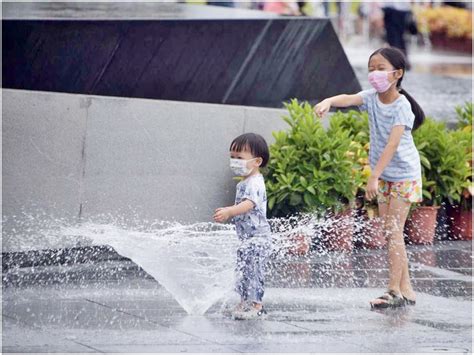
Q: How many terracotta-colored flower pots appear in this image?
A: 5